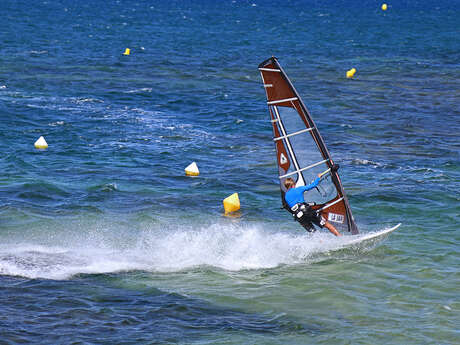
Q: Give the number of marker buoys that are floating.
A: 6